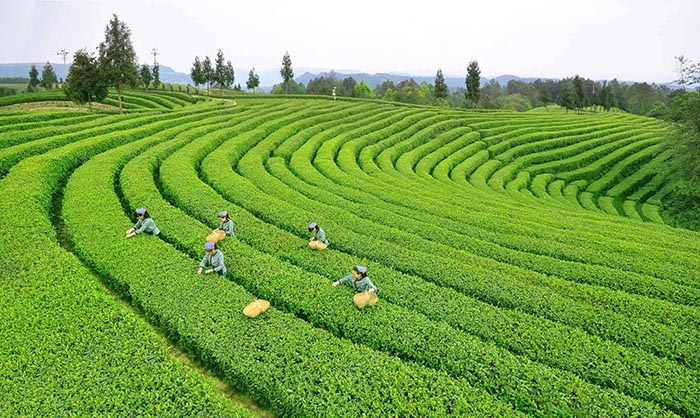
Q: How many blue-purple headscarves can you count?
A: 5